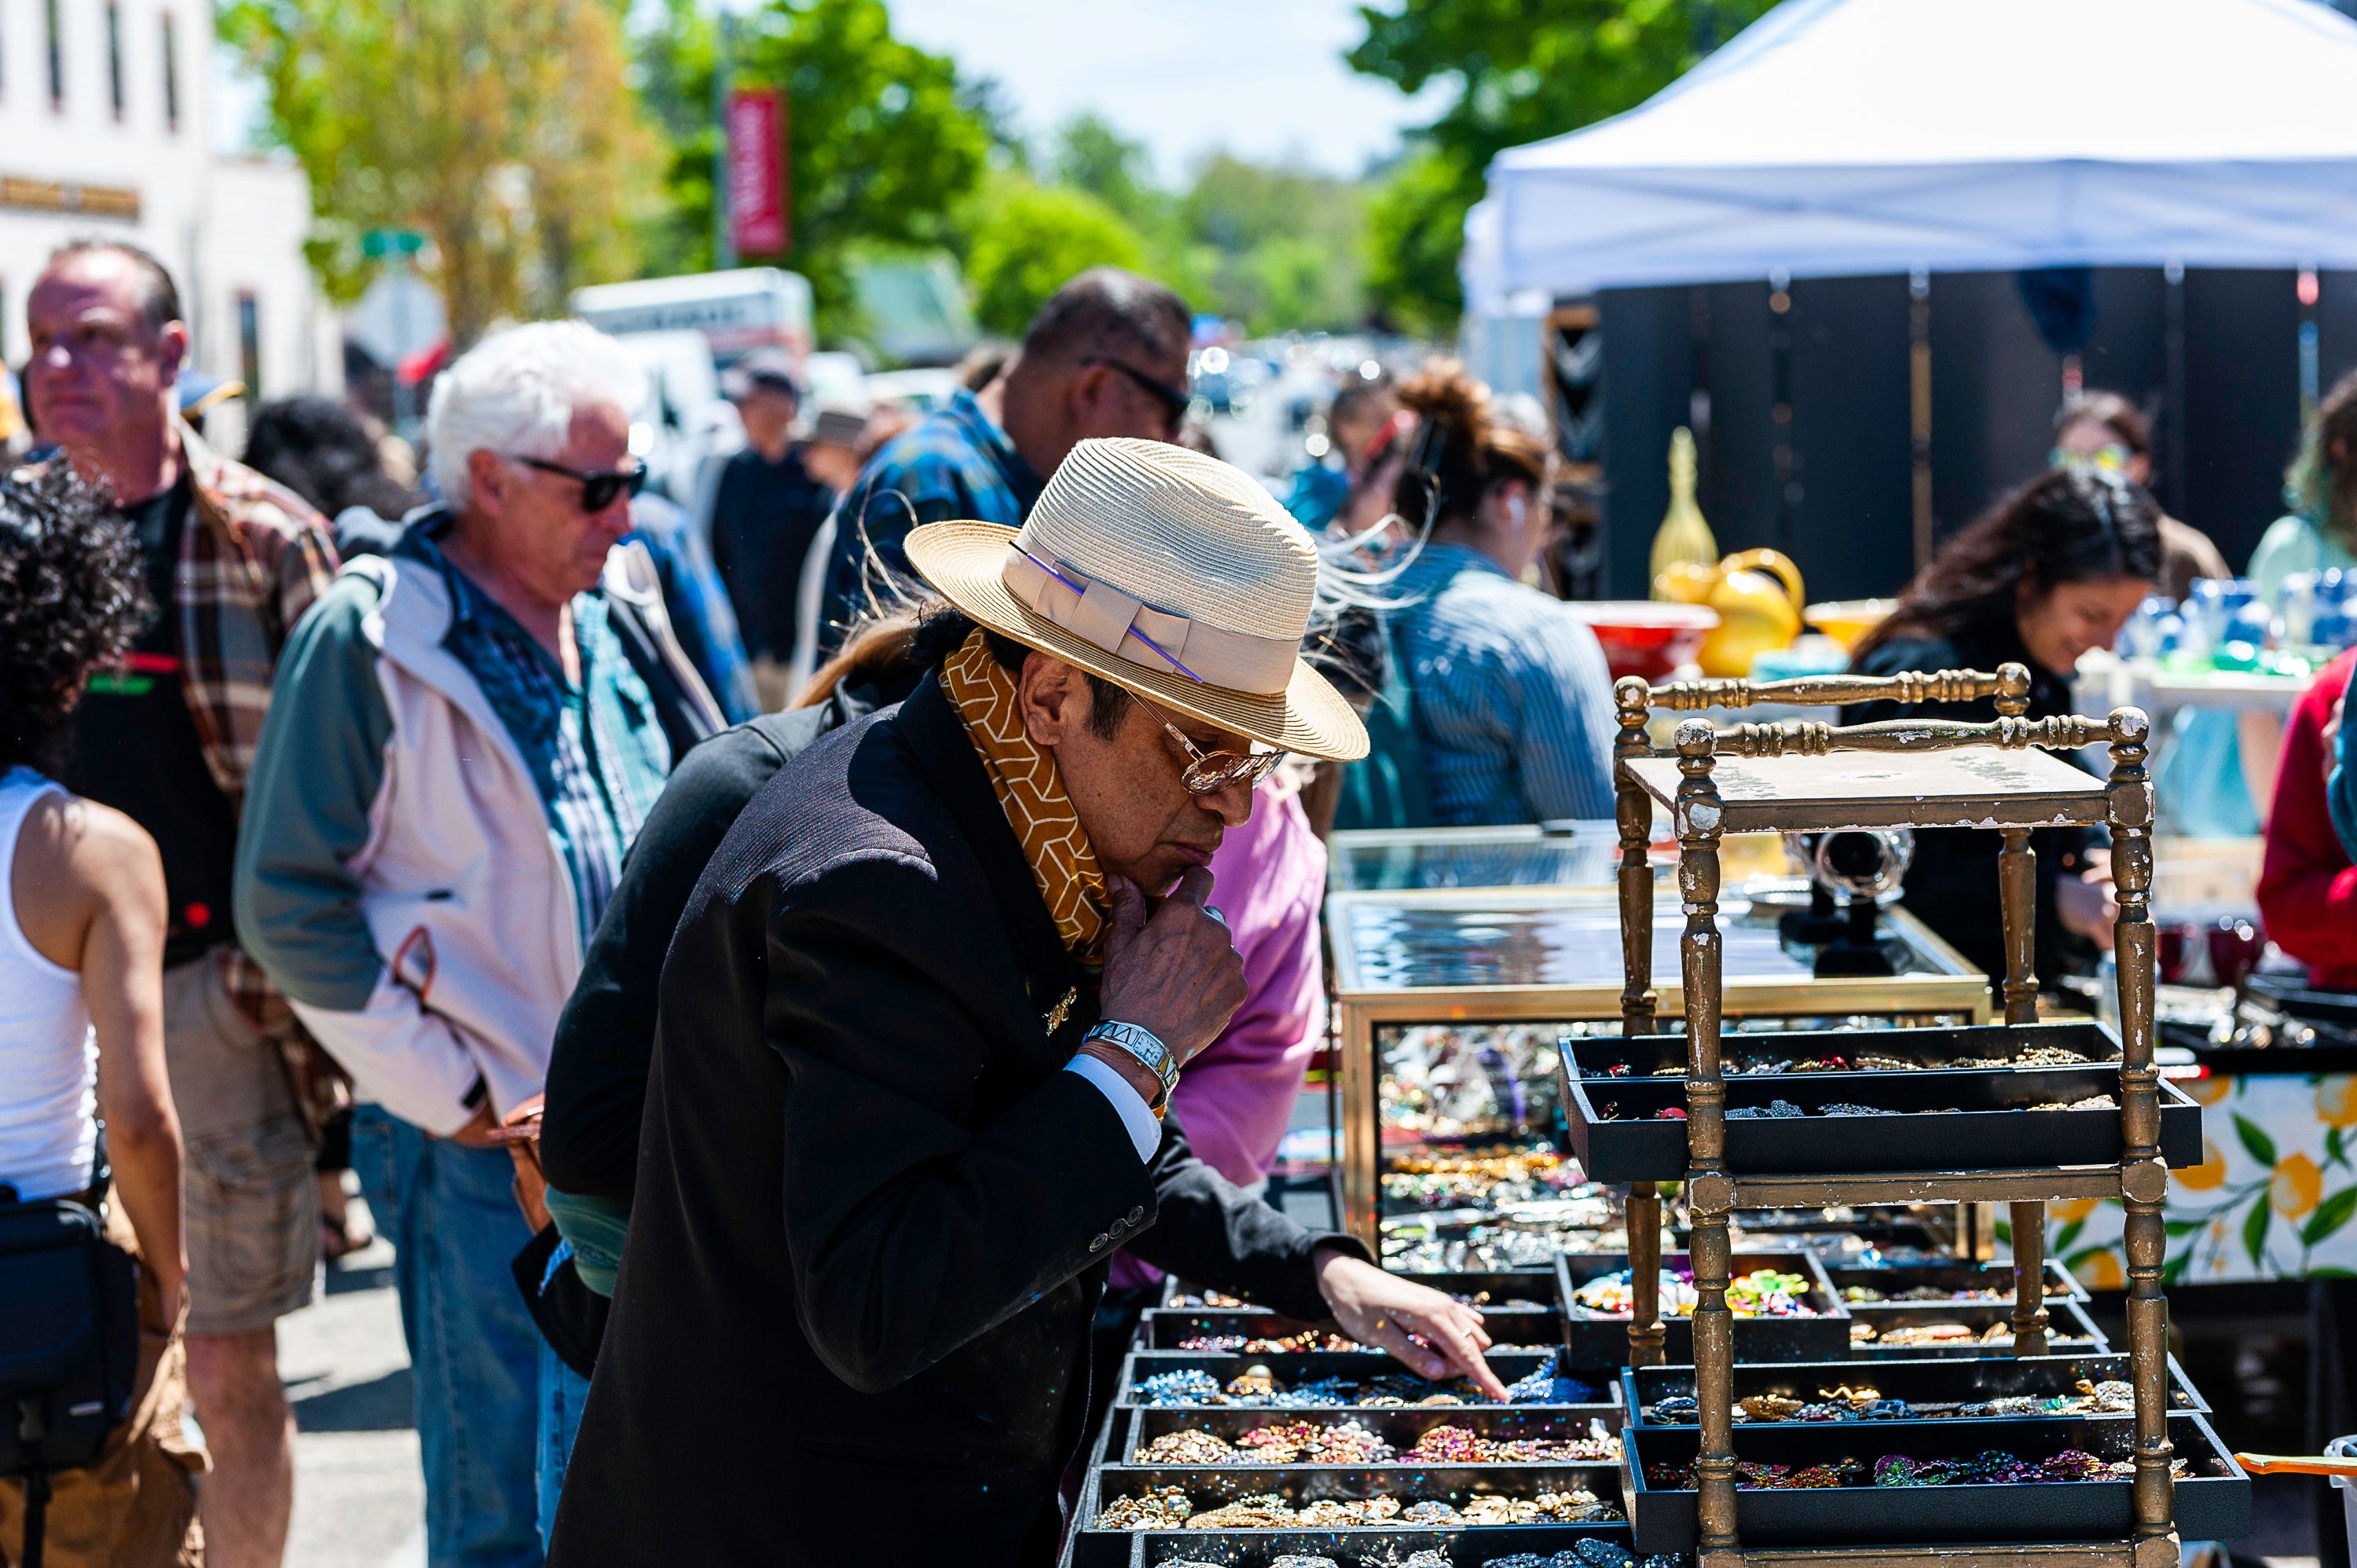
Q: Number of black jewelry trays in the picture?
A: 13